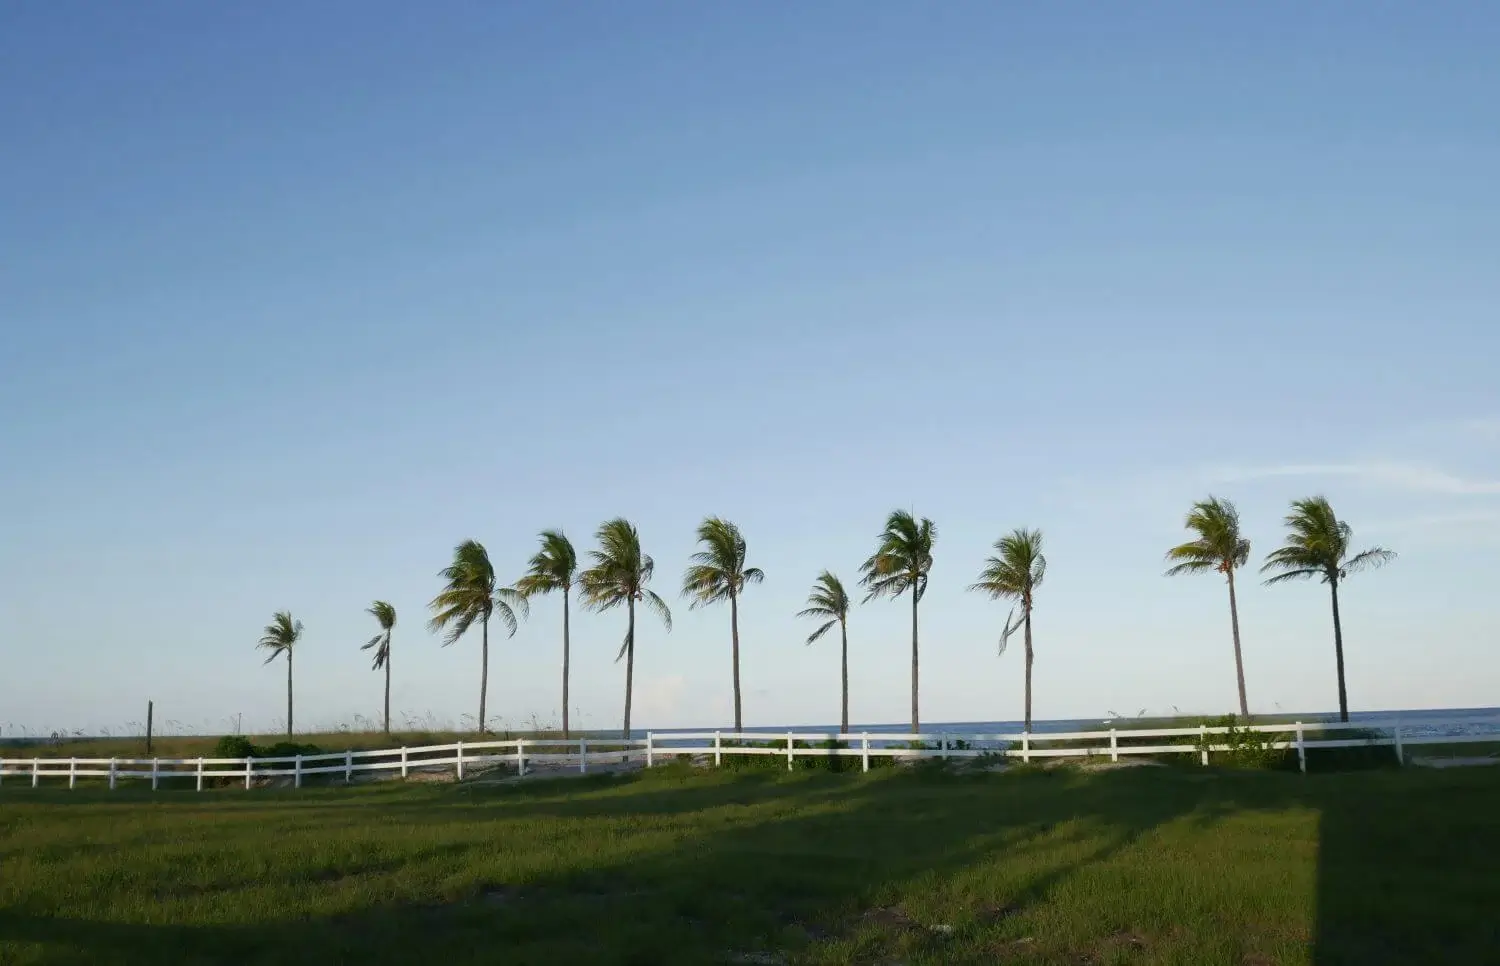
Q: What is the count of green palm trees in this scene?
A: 11